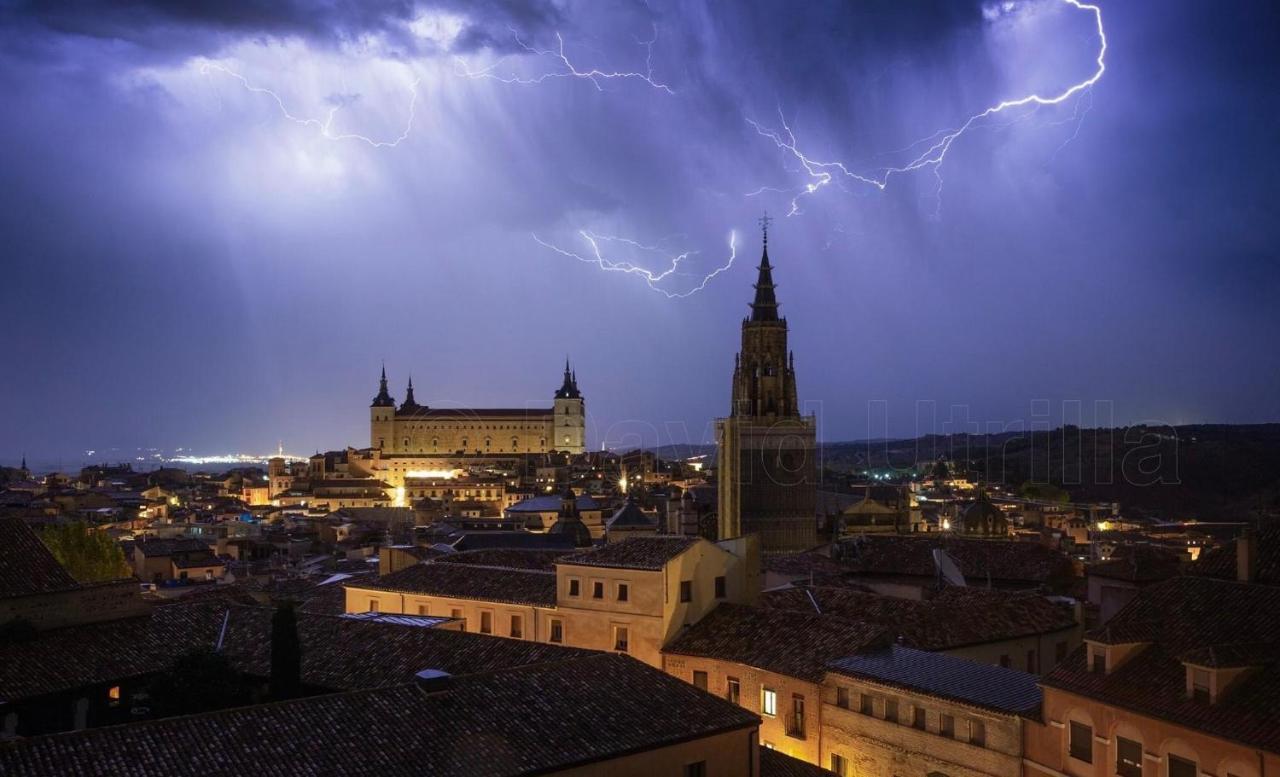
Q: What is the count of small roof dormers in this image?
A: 2